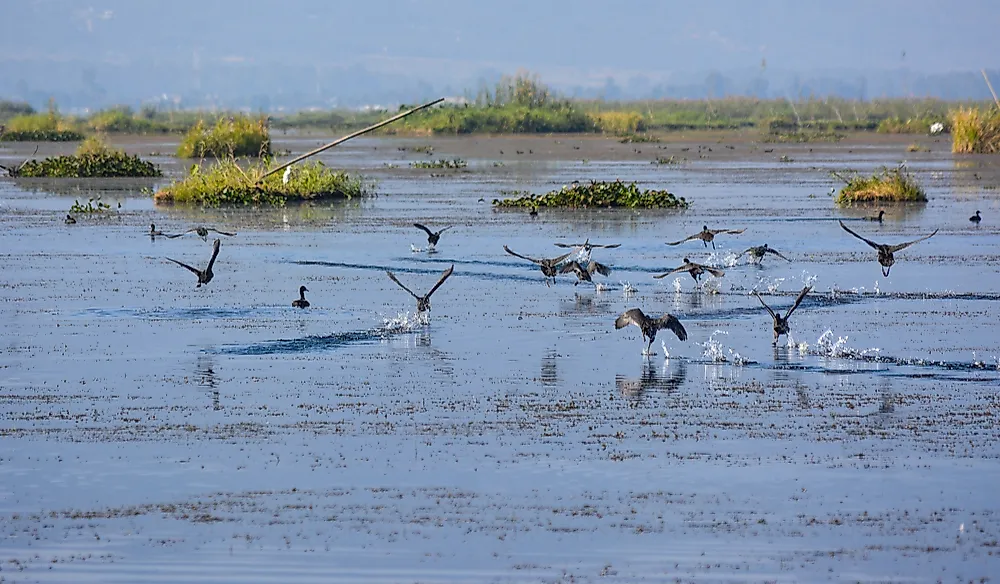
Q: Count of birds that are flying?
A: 13